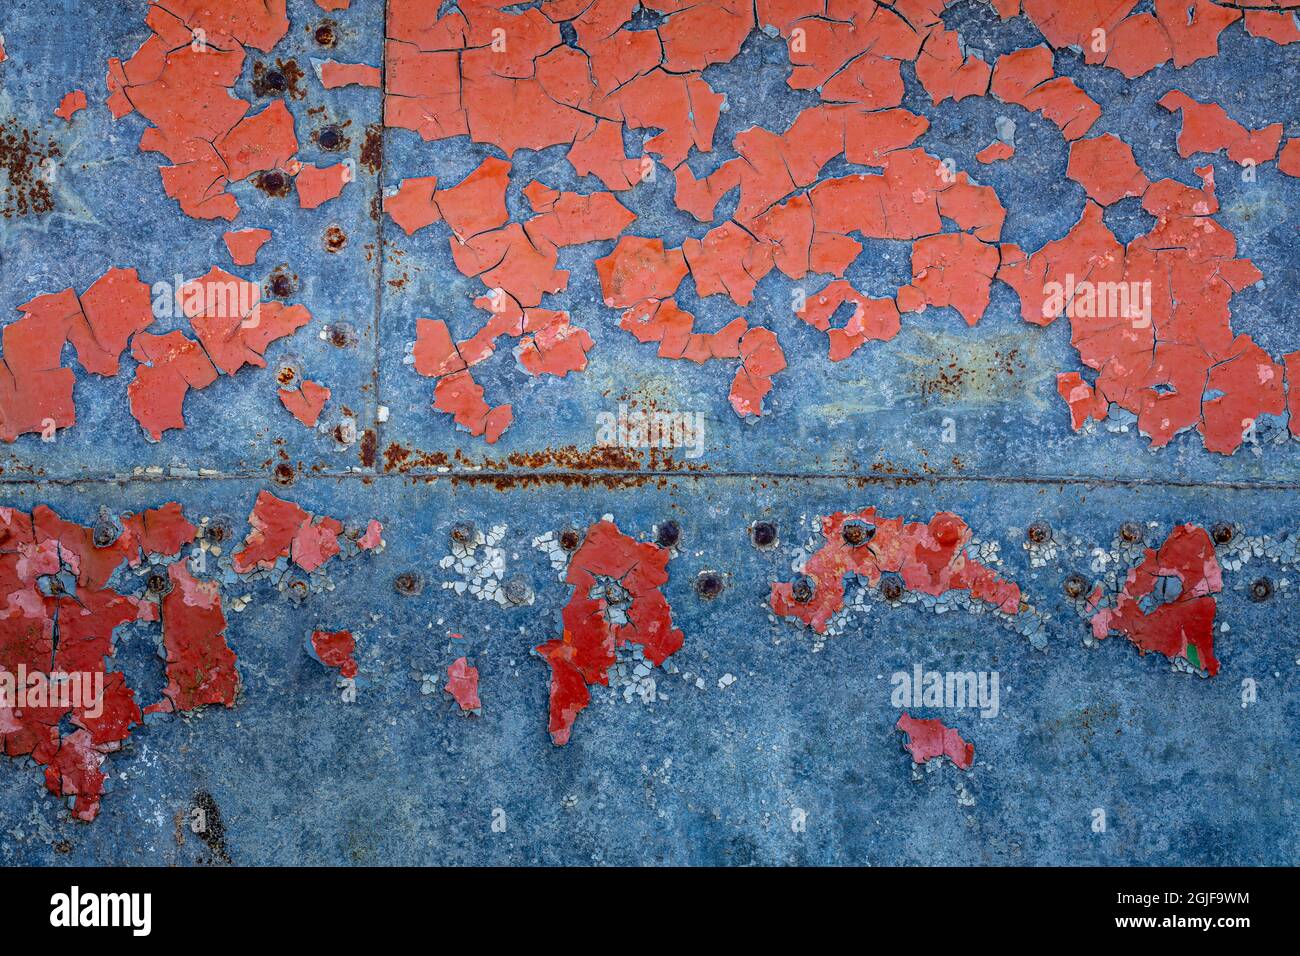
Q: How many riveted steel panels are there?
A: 3